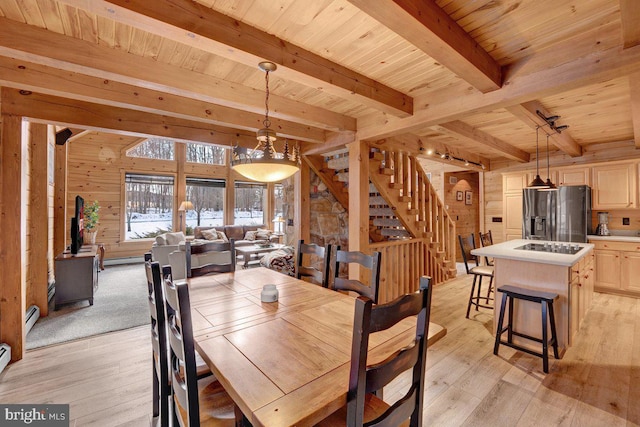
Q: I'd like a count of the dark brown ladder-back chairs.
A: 6